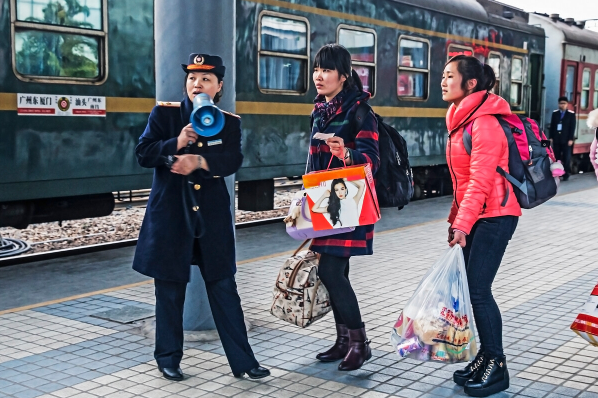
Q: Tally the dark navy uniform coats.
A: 2